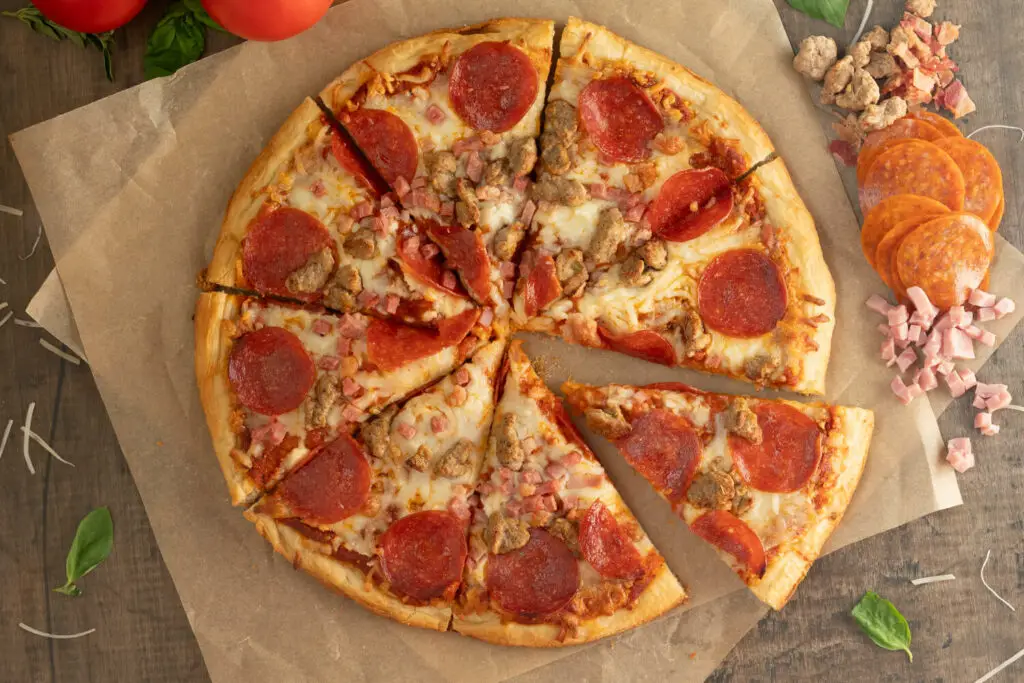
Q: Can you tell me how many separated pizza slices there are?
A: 1